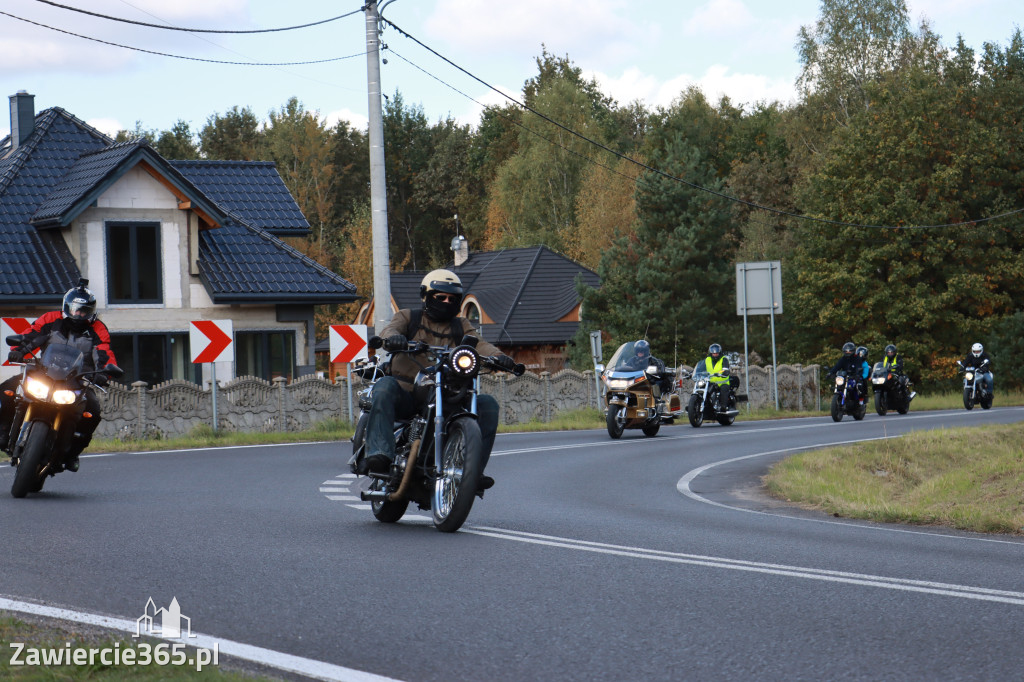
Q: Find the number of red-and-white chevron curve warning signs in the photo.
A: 3